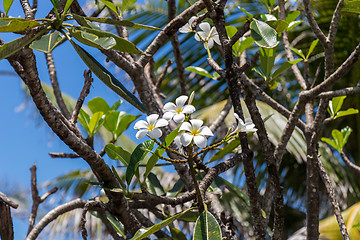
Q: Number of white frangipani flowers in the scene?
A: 6